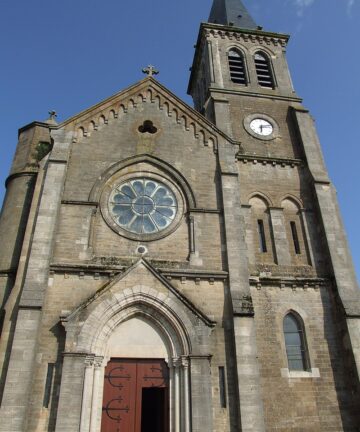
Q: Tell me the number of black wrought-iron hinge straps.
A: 3